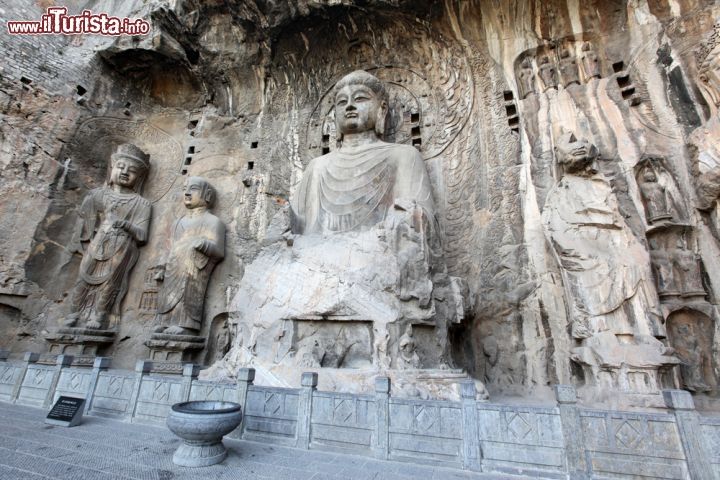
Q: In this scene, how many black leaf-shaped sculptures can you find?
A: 0